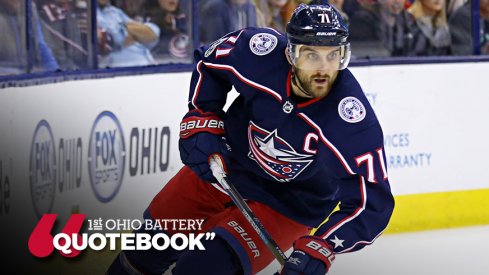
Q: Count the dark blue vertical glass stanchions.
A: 4